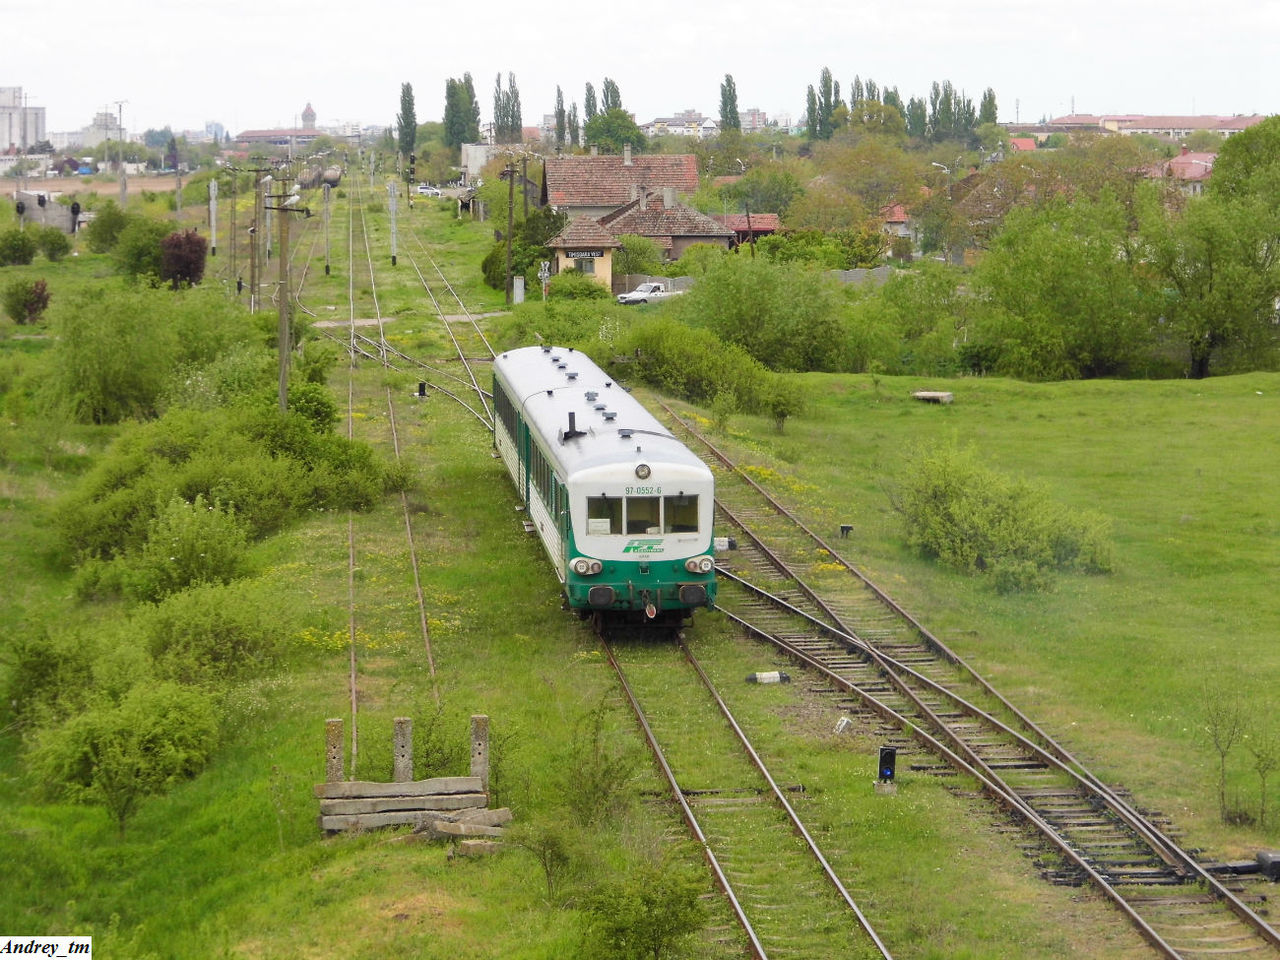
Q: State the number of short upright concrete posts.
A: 3